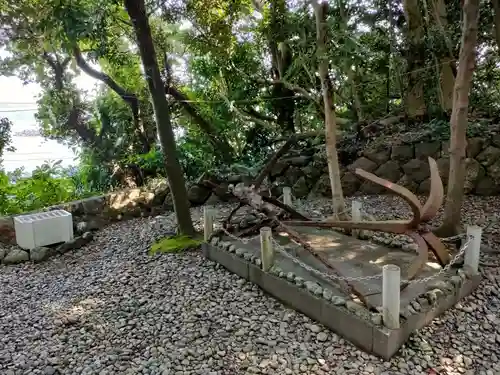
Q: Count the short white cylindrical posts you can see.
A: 6